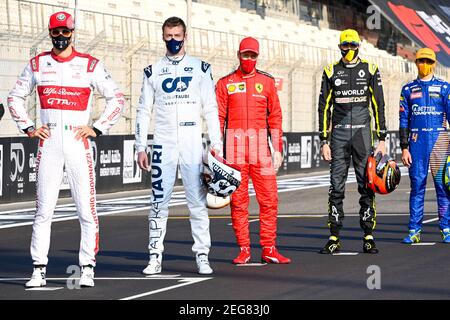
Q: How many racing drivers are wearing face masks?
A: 5